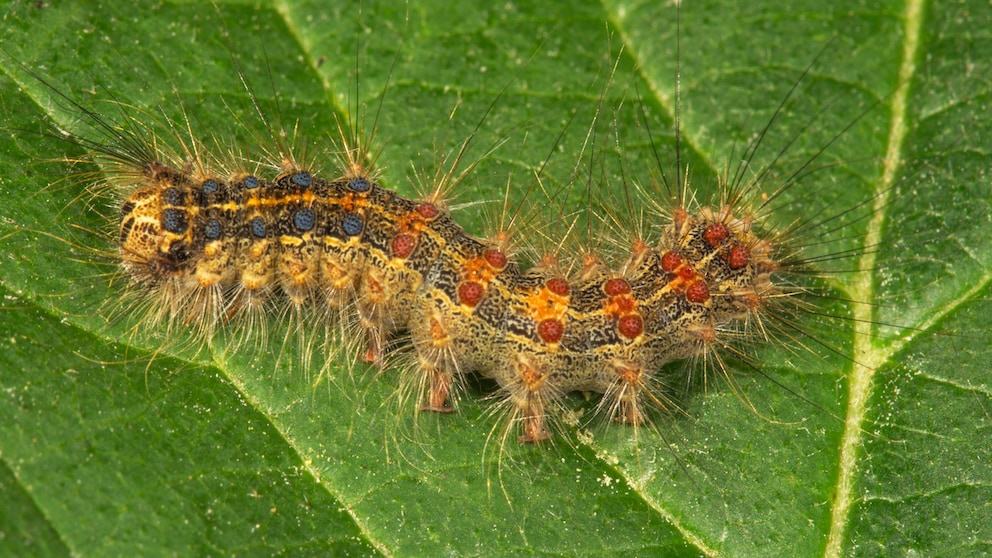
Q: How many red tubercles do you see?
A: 12